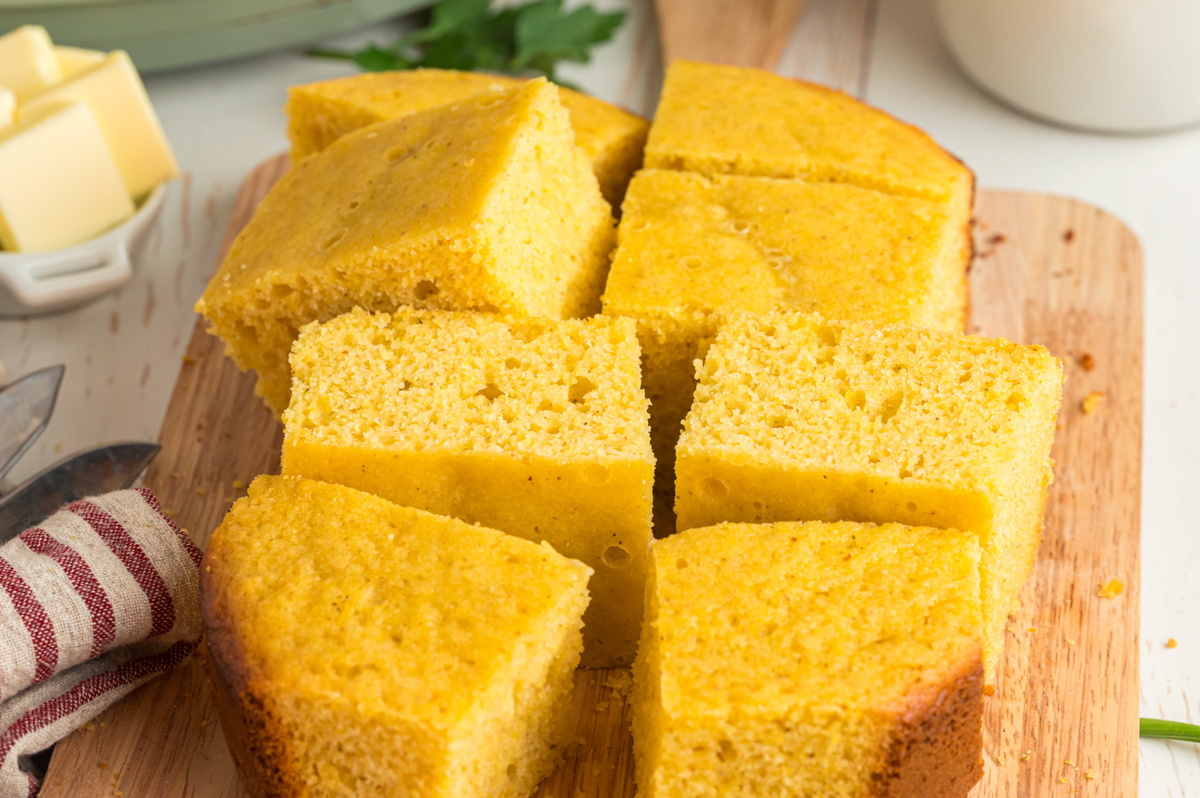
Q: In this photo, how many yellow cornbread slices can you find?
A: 8